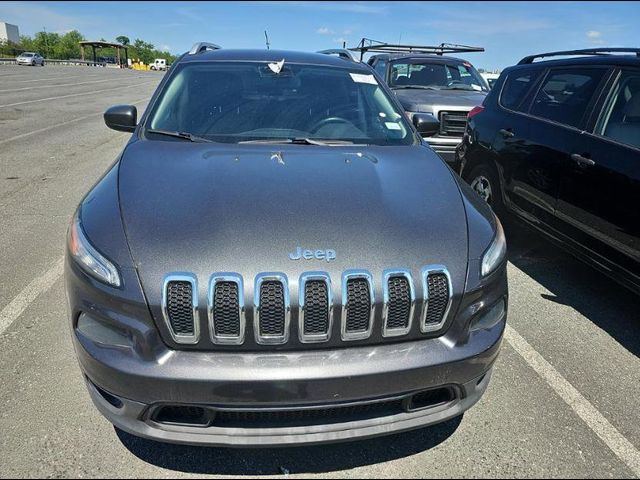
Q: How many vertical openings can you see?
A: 7